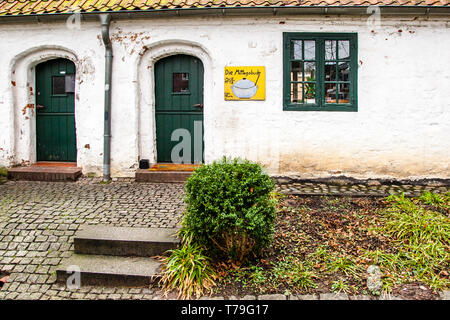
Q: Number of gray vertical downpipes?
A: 1